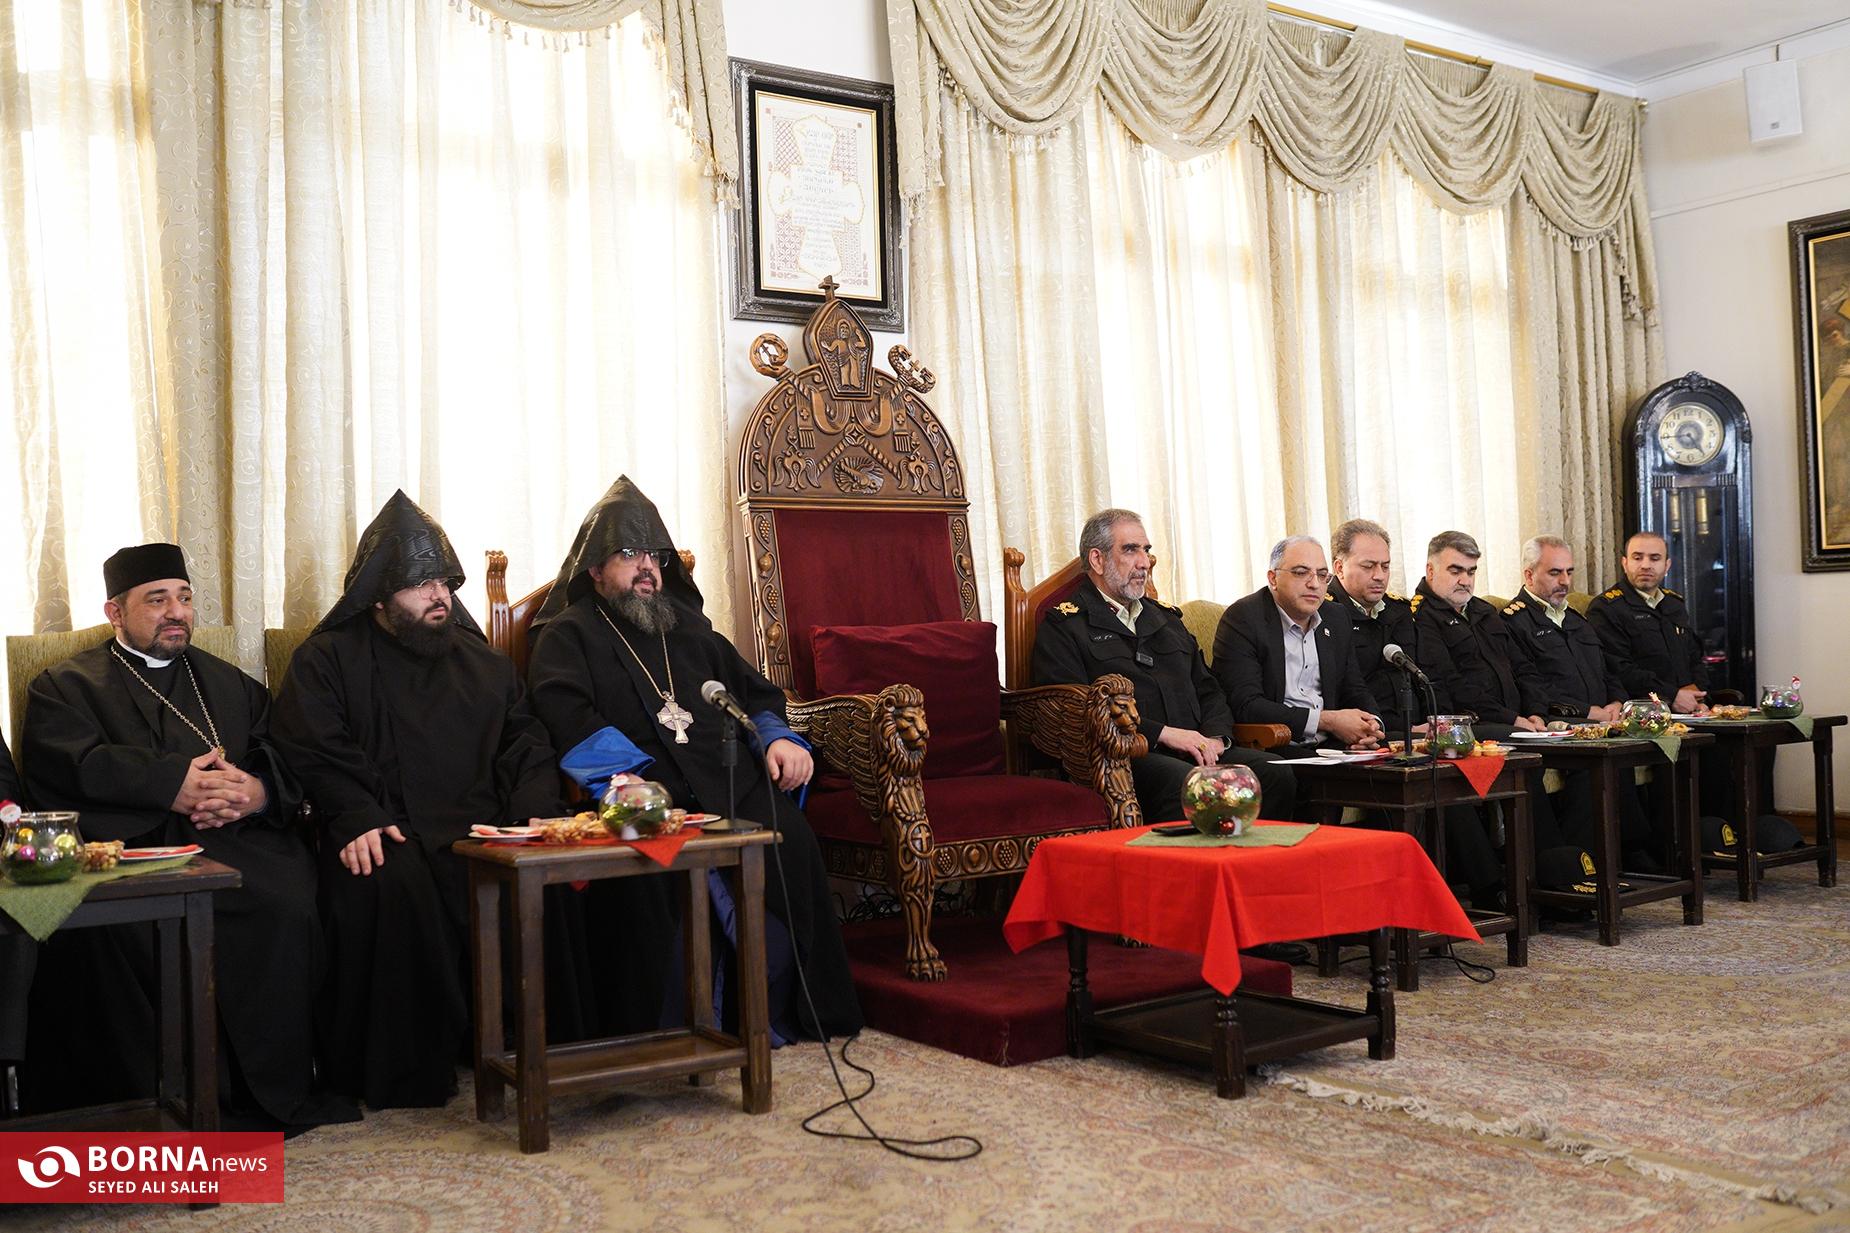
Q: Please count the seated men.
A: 9